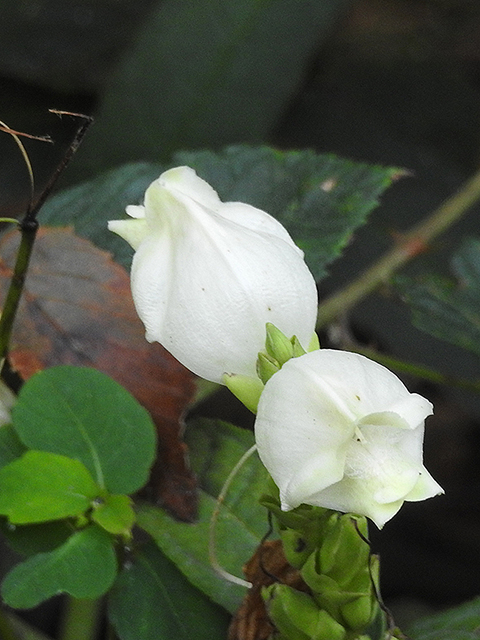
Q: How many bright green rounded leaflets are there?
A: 4